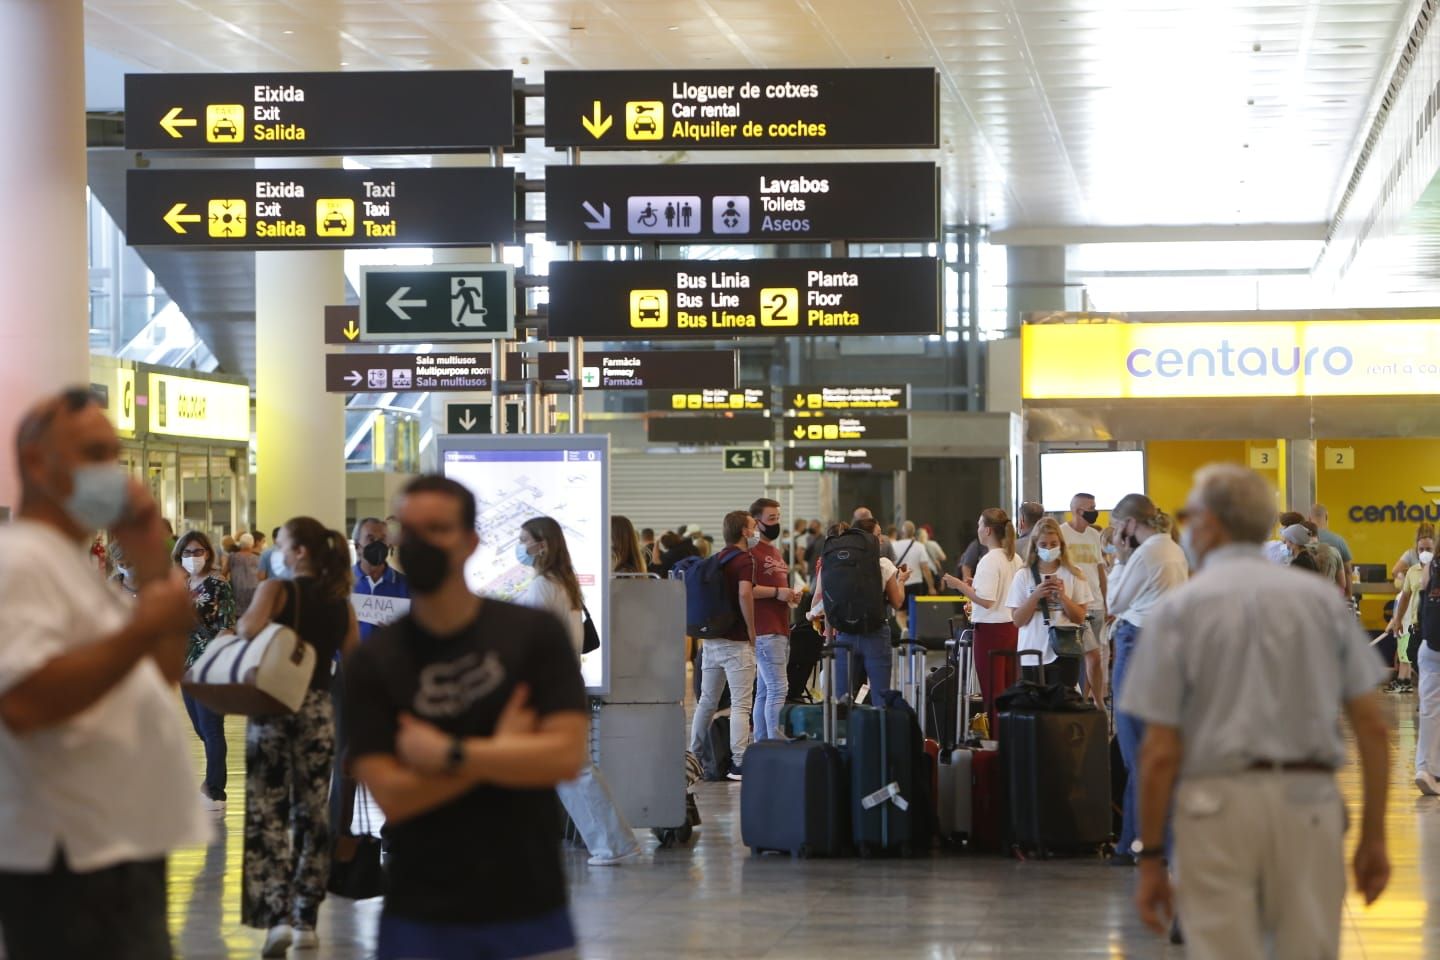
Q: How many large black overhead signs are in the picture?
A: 5